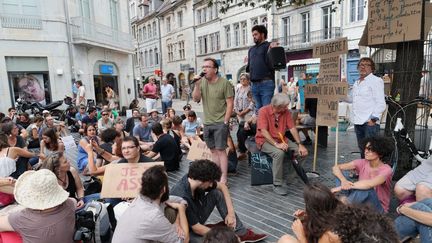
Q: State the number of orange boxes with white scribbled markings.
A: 0